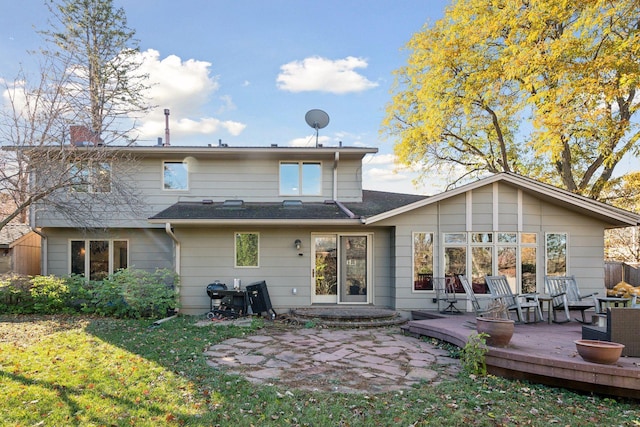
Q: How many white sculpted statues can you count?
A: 0